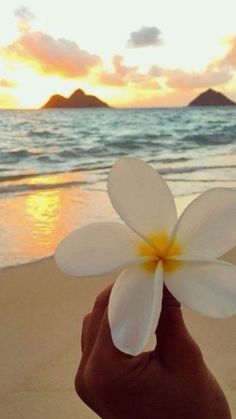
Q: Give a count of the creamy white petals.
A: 5